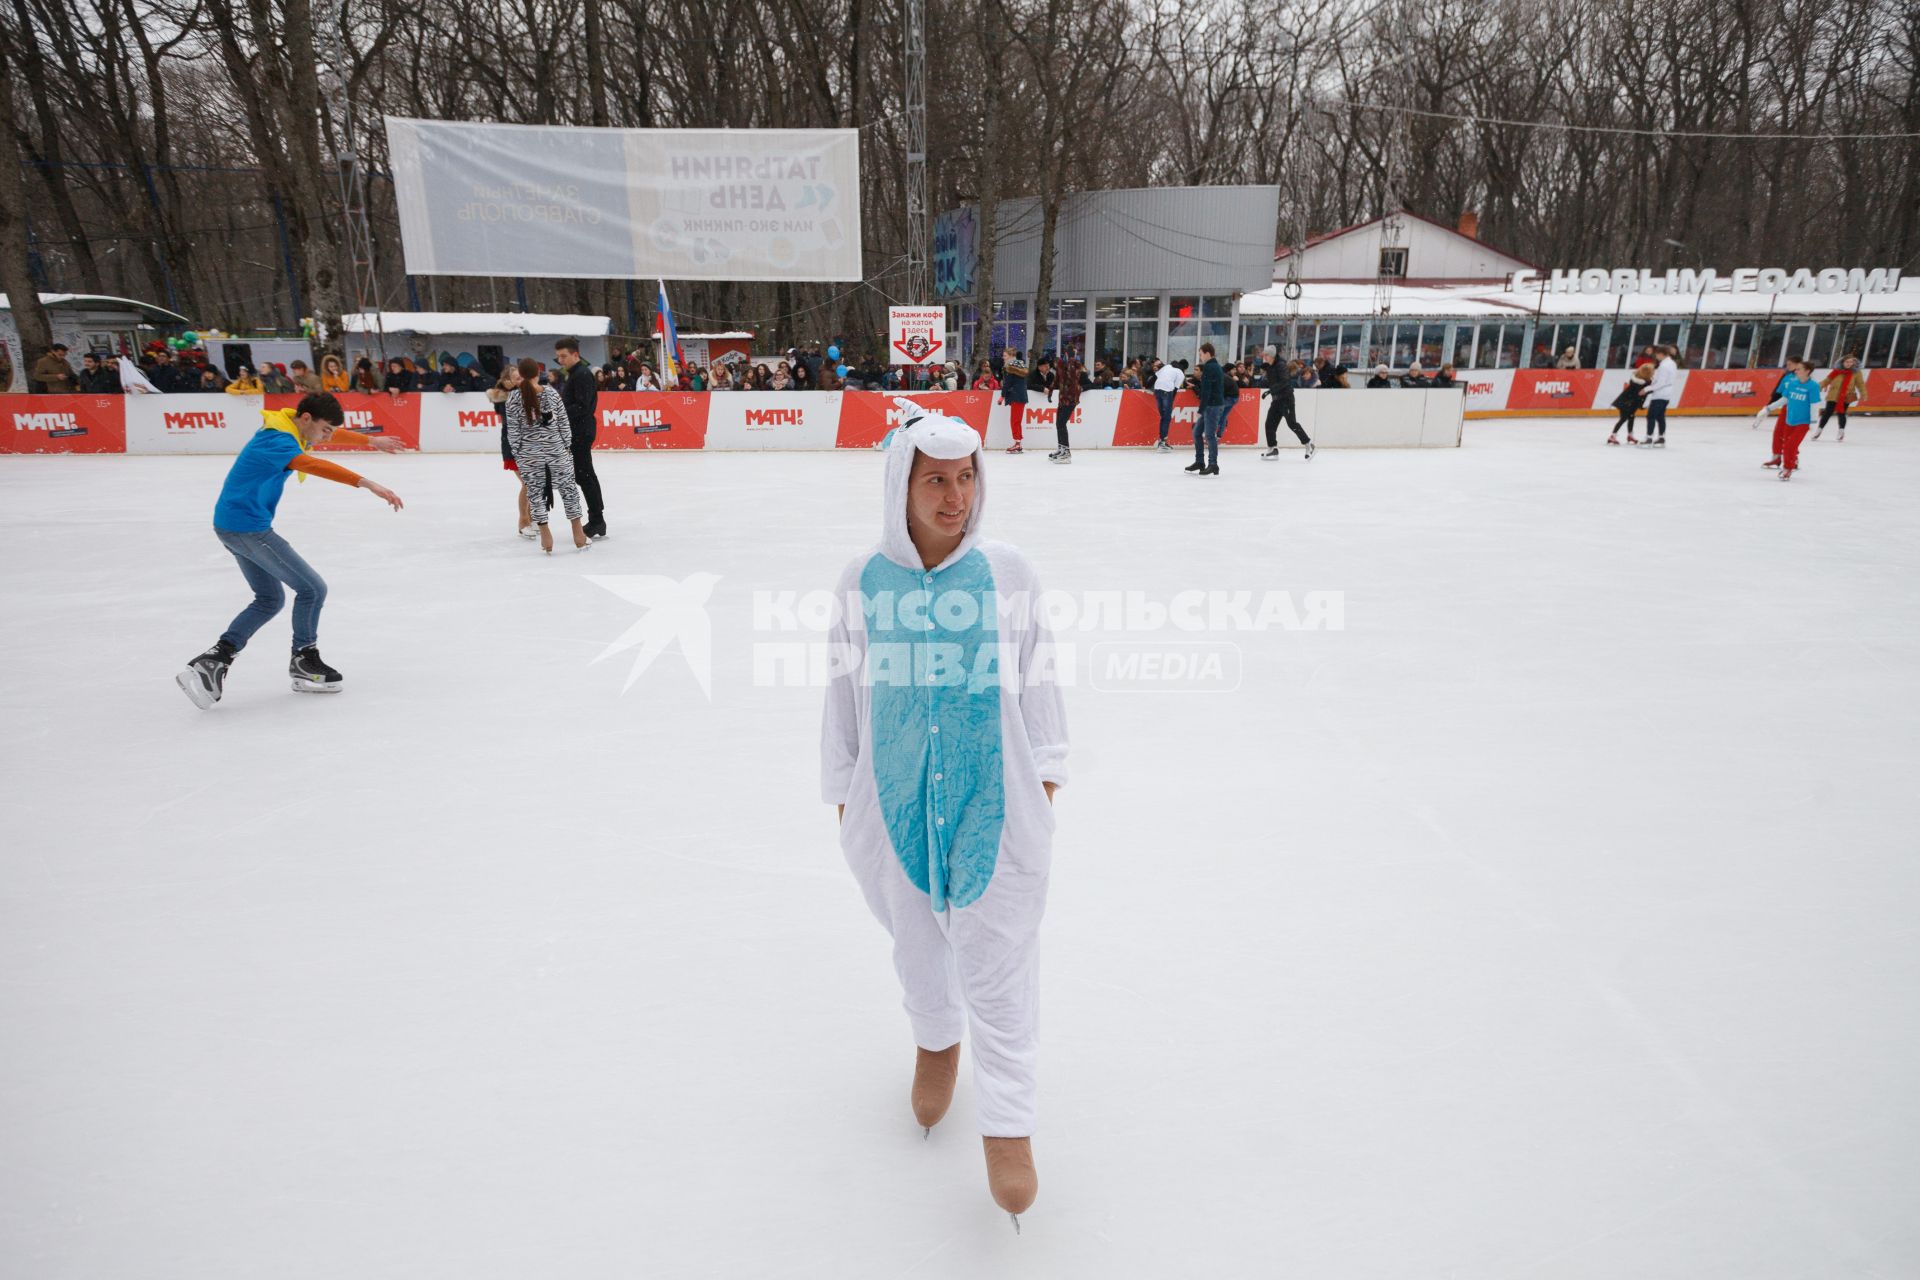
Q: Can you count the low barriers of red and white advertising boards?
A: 2